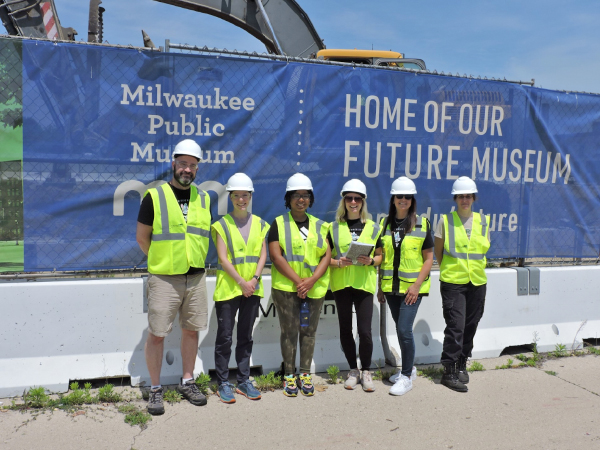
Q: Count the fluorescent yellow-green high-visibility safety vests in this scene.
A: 6